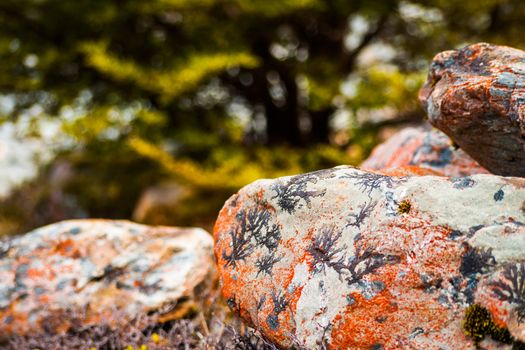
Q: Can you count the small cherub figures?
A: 0